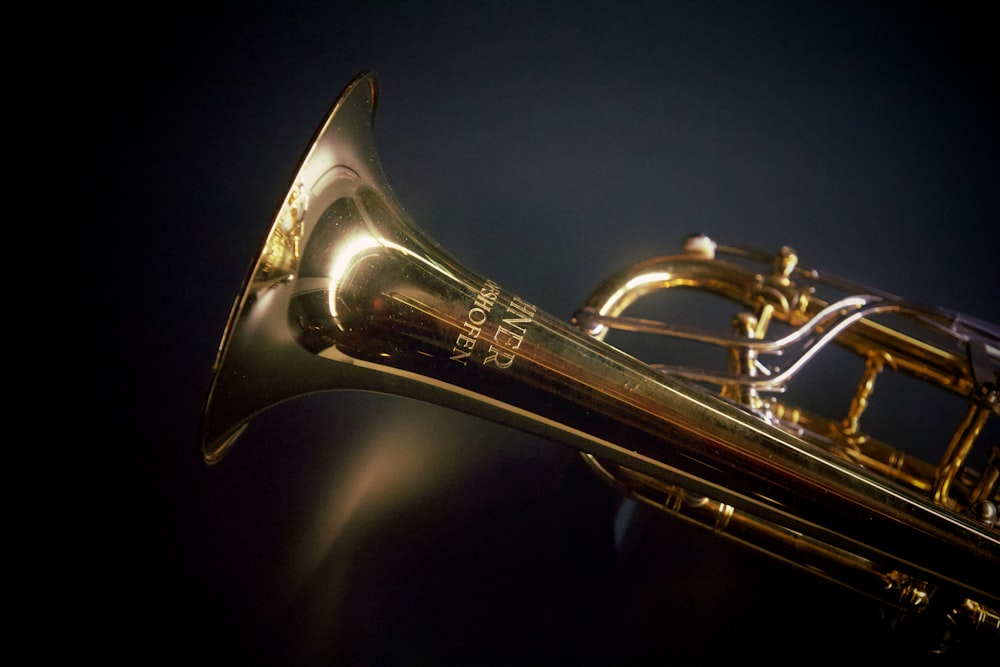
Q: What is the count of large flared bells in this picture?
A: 1